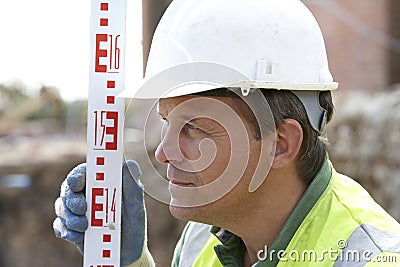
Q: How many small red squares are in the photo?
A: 8